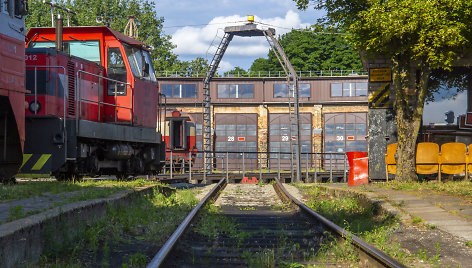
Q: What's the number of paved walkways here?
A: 2